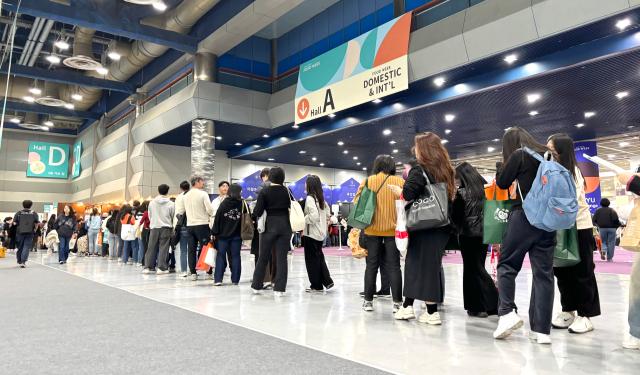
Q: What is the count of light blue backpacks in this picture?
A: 1